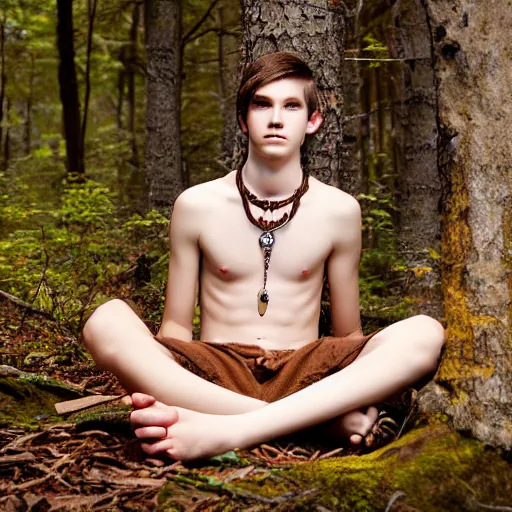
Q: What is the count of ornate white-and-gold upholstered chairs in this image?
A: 0